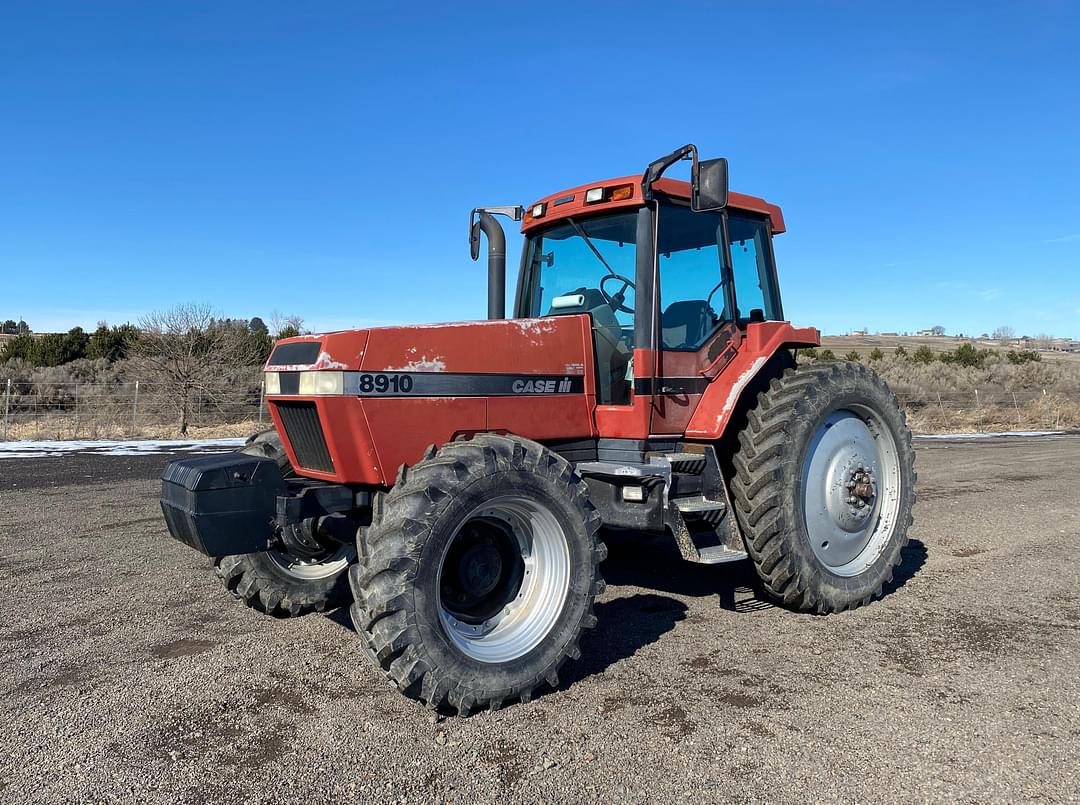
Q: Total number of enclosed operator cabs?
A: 1